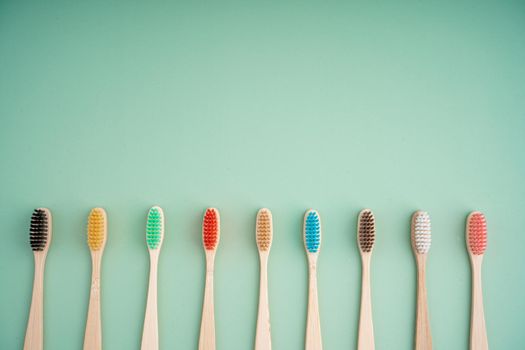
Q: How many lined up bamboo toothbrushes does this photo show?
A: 9